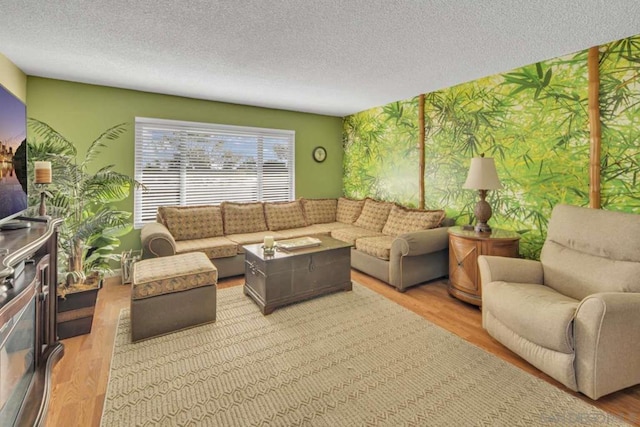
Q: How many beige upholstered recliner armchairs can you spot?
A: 1